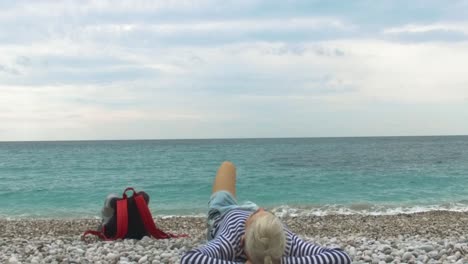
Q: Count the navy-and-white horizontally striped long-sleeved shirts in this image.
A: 1